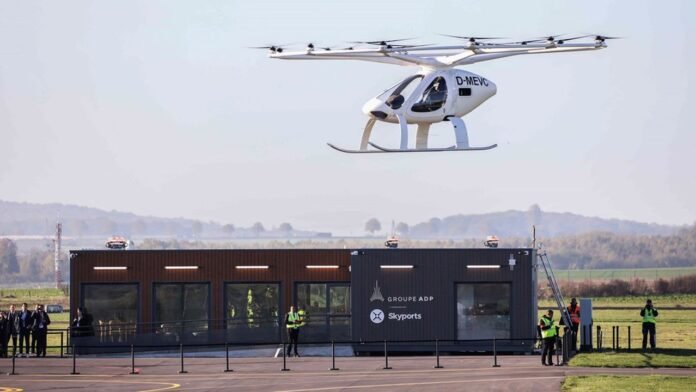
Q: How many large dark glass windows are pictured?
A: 5